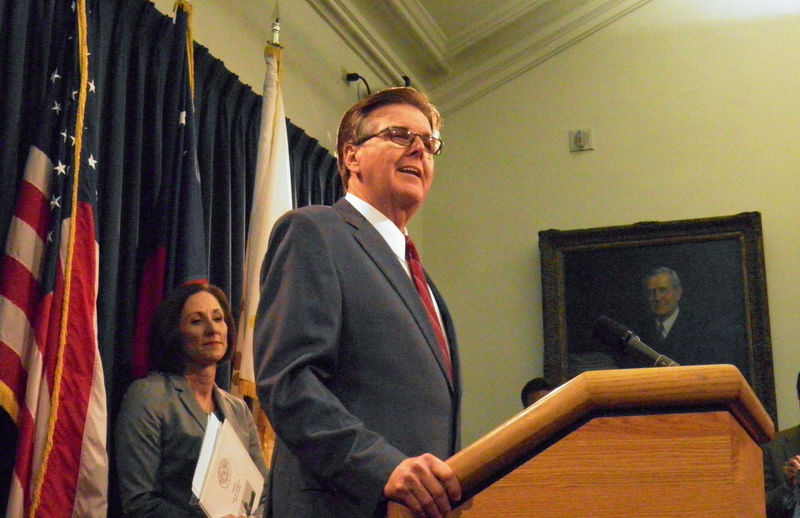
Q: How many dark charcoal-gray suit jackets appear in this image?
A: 1